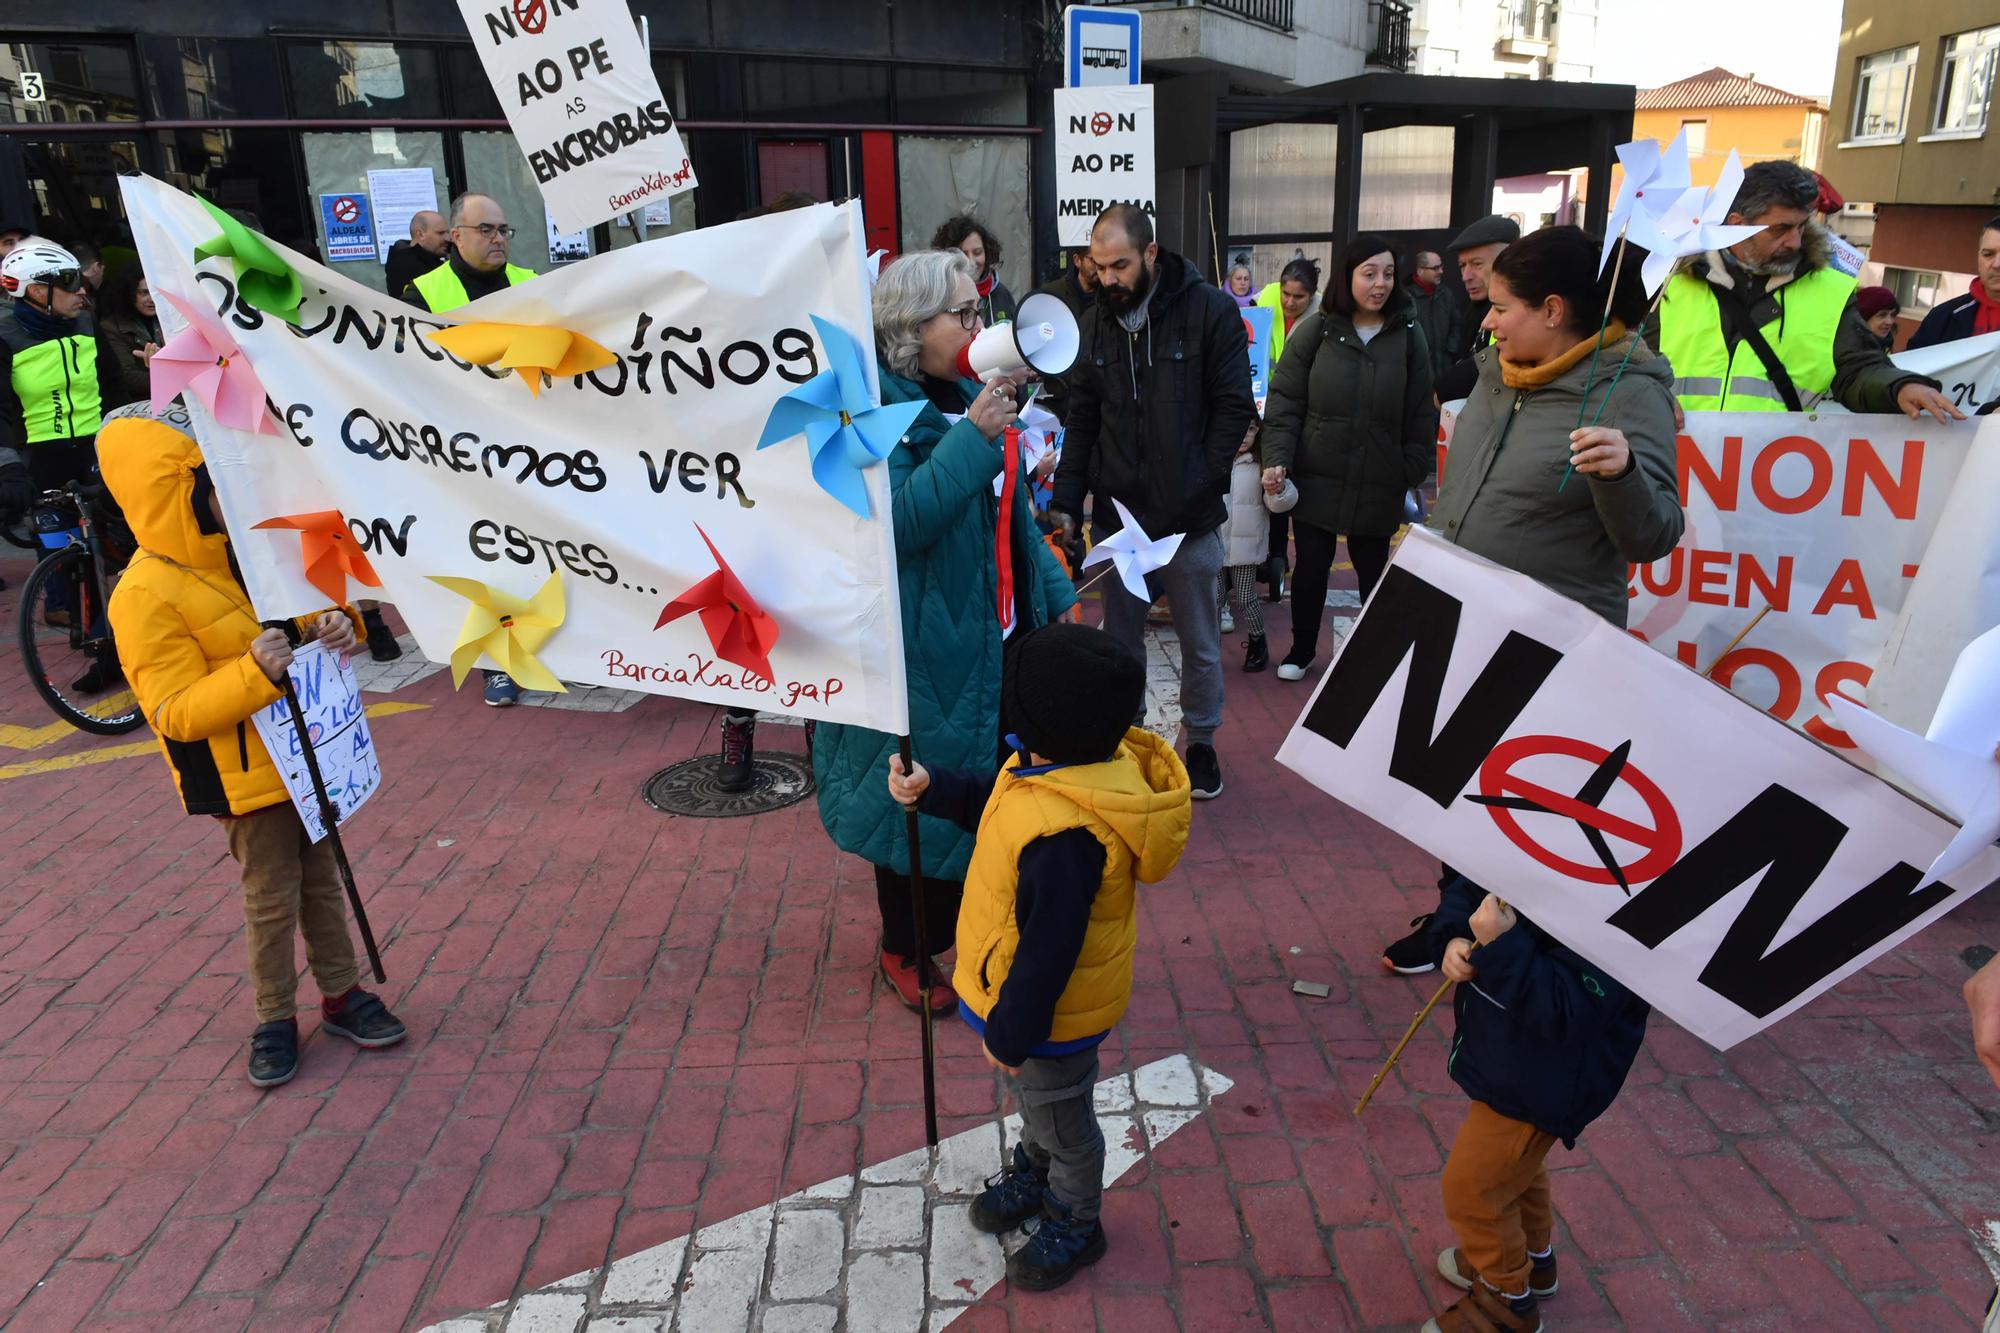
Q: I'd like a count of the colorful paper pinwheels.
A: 7